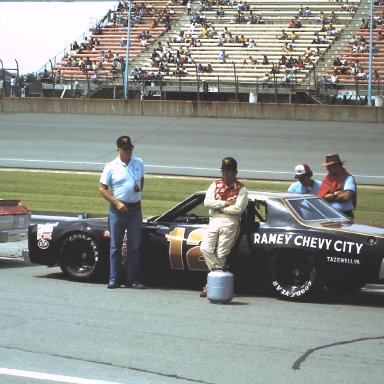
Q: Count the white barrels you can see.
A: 2